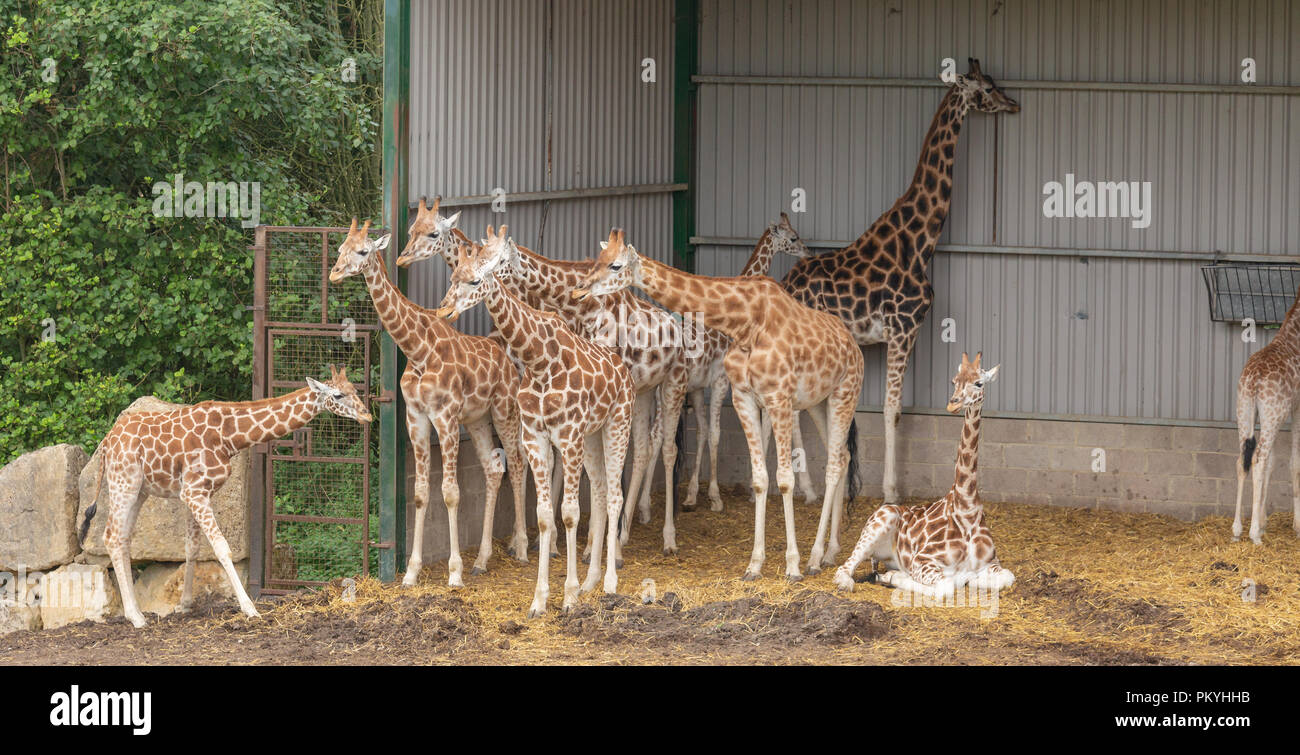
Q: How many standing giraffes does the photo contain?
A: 9